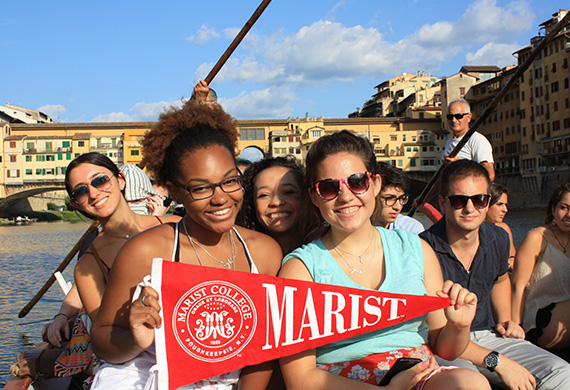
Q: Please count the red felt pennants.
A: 1